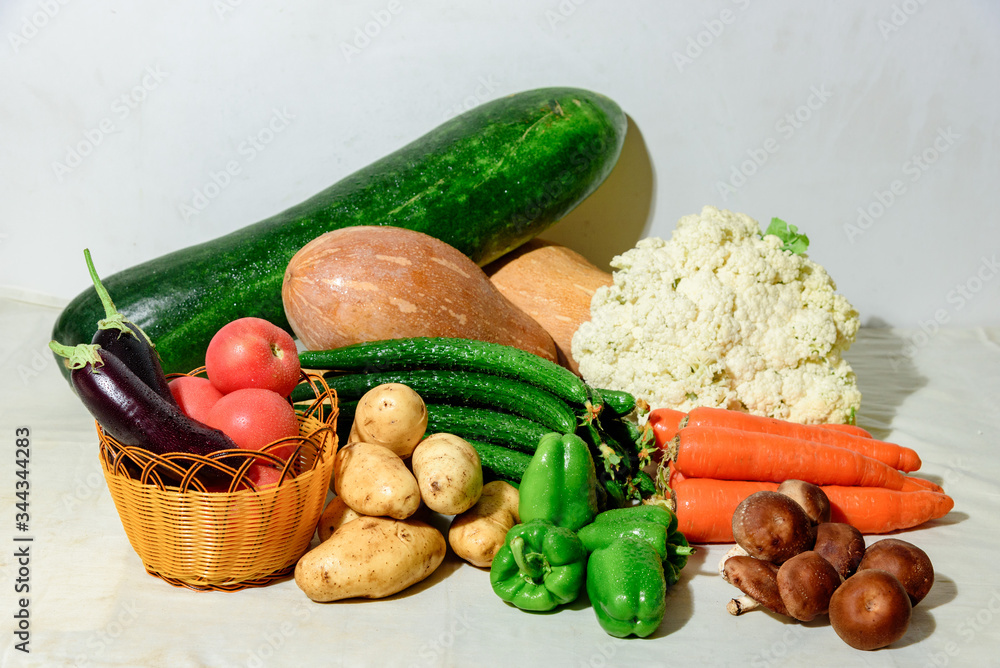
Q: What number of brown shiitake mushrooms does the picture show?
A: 7